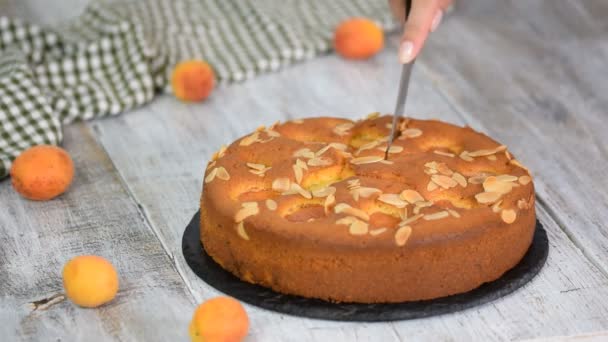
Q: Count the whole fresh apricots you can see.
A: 5